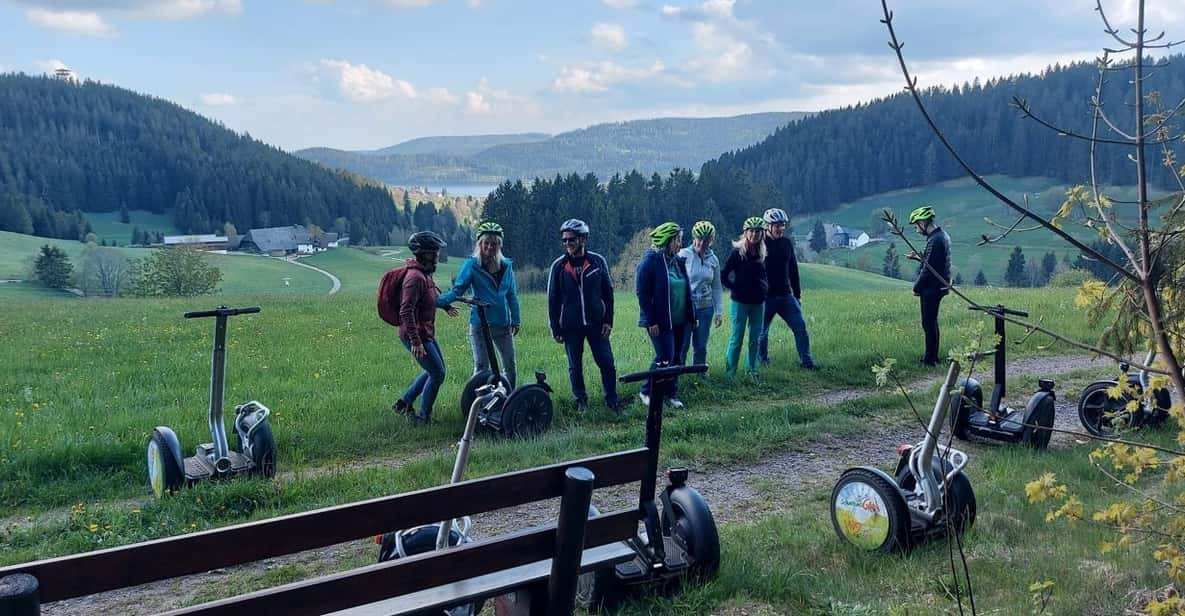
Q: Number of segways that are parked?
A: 7